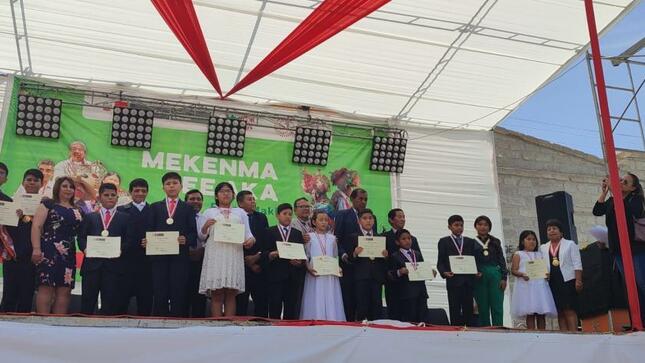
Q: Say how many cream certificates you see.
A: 11